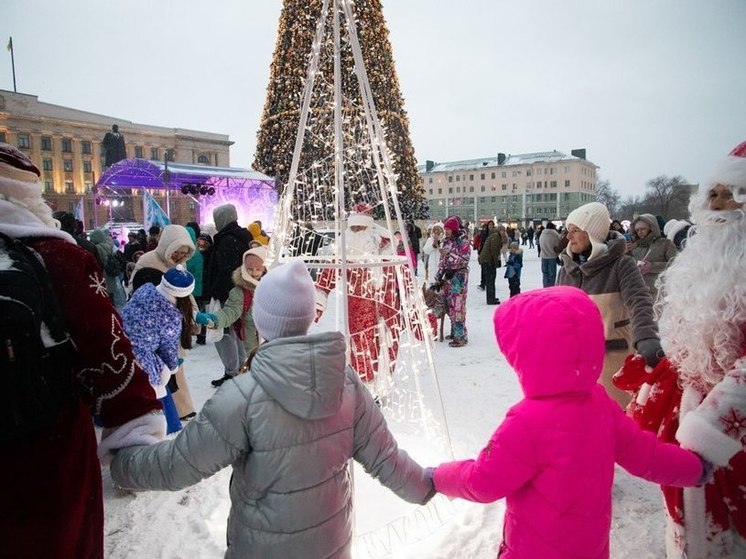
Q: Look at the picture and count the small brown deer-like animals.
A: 1